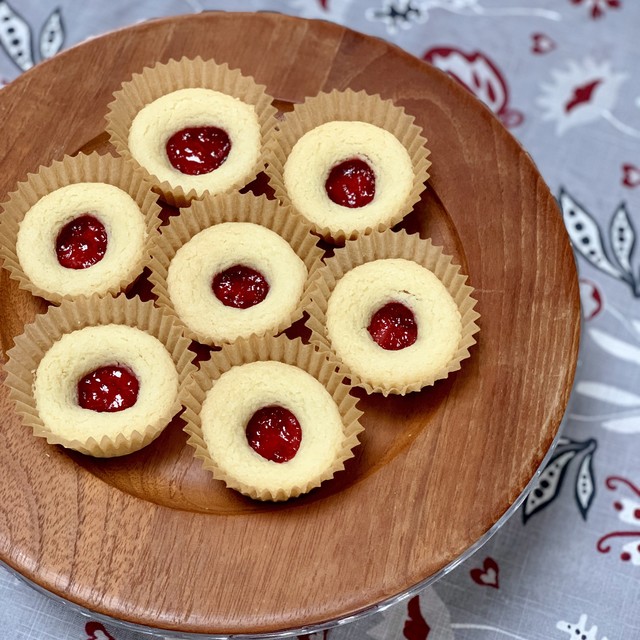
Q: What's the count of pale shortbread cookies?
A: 7